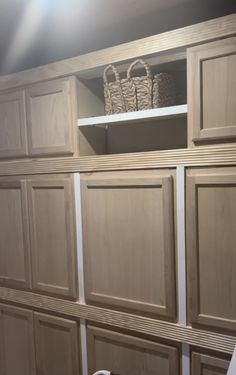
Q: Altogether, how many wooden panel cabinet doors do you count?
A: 11